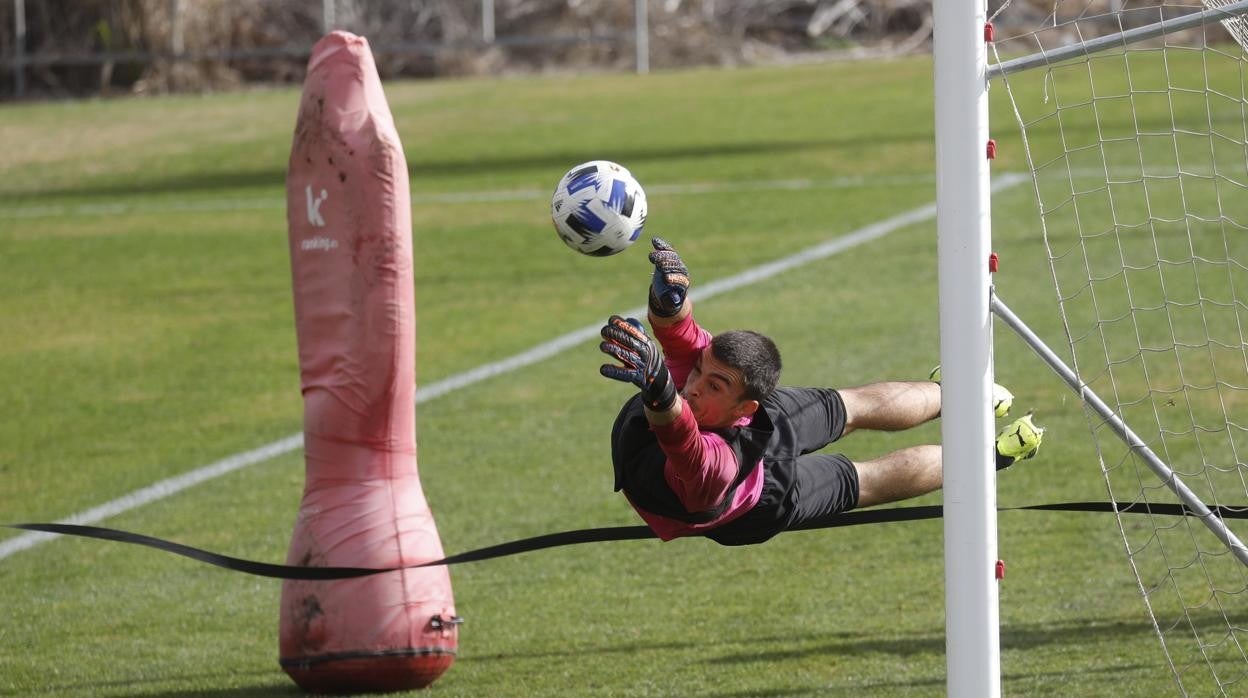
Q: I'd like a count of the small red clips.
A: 4